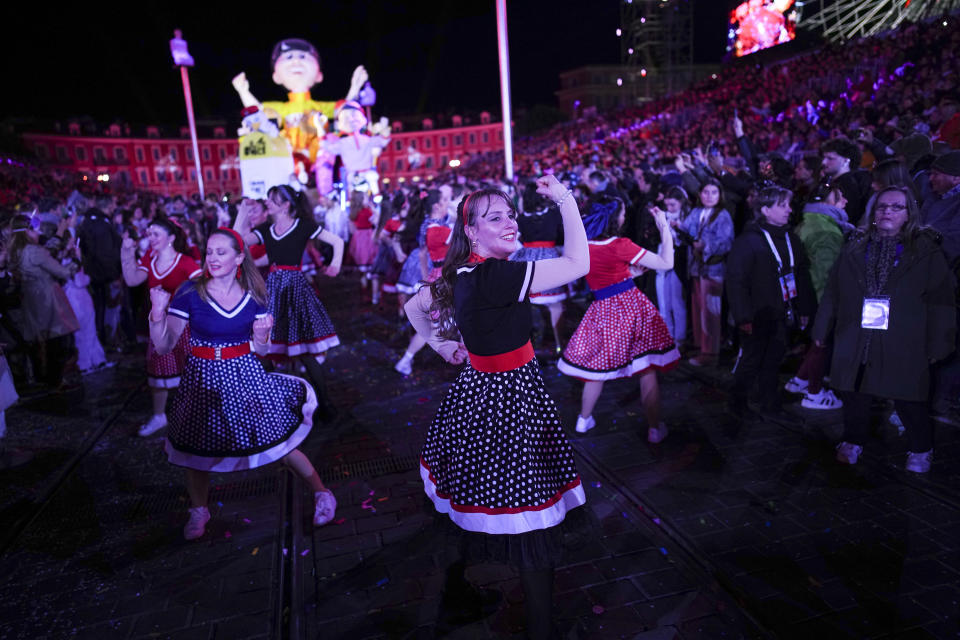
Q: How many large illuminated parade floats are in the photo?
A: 1